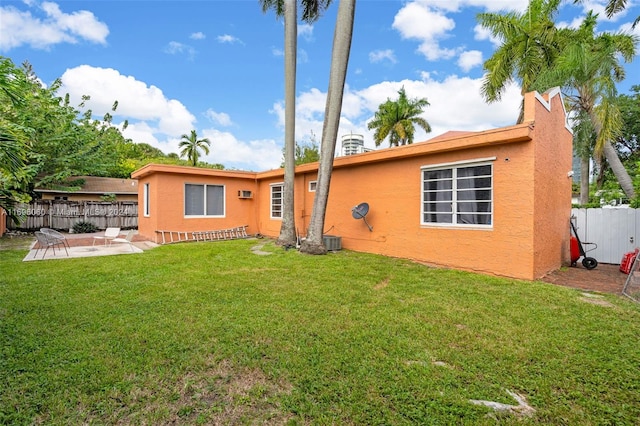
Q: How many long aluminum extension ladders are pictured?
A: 1